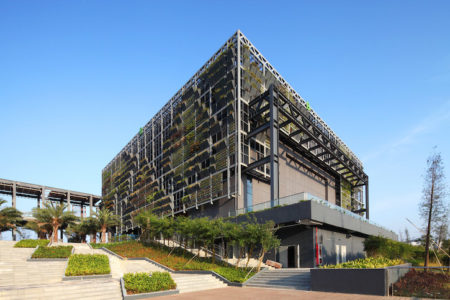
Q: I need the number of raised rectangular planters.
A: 5